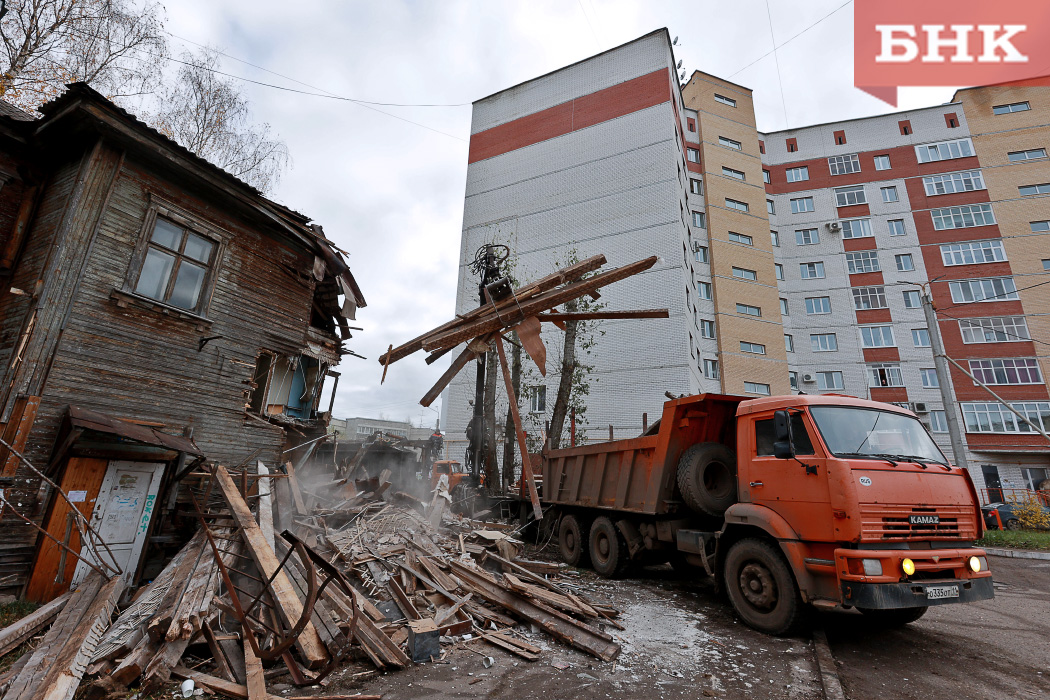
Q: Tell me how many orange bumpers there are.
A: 1